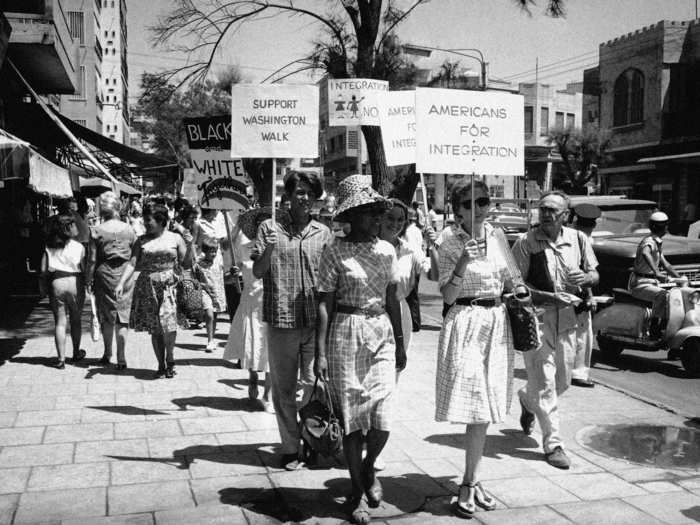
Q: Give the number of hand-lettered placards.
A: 5